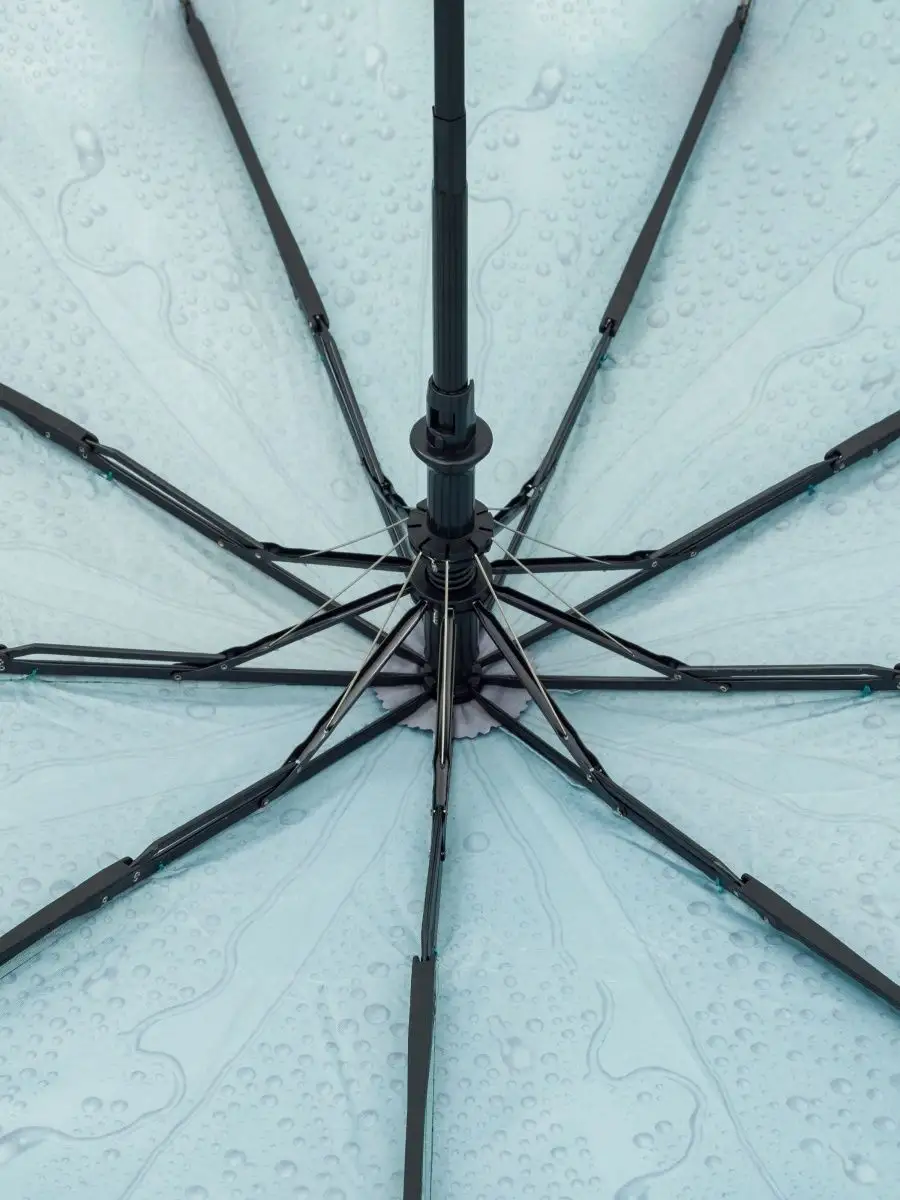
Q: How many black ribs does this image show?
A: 9